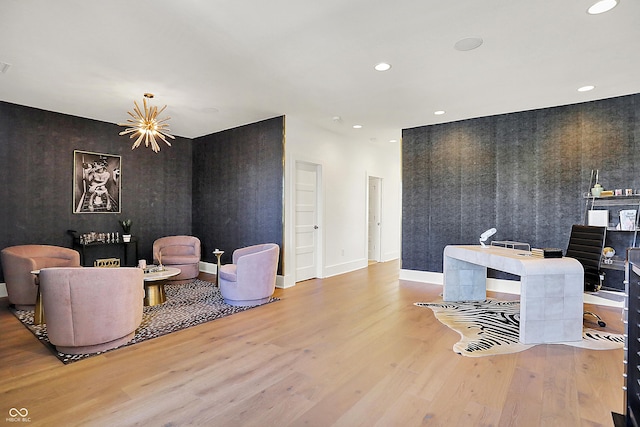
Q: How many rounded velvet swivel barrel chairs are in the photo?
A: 4